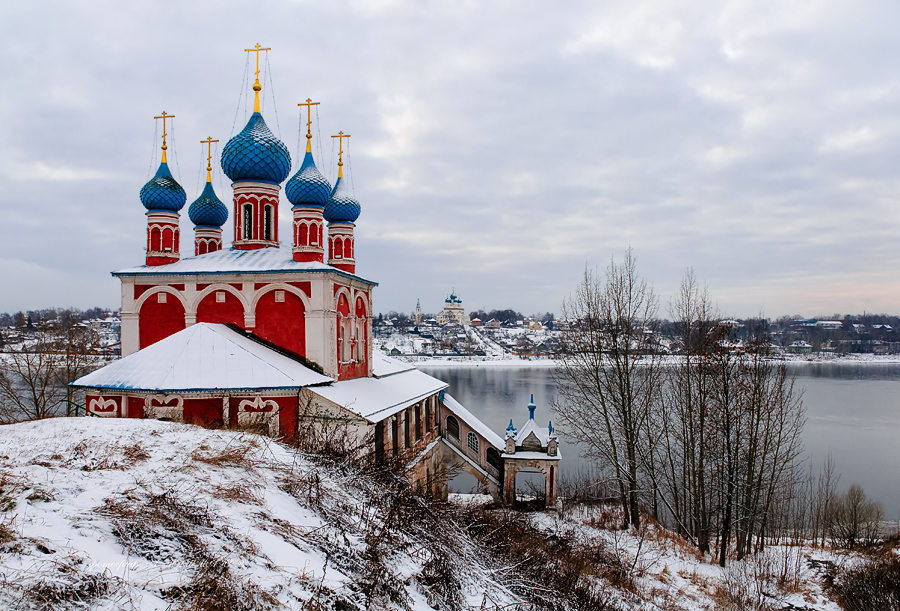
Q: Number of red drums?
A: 5